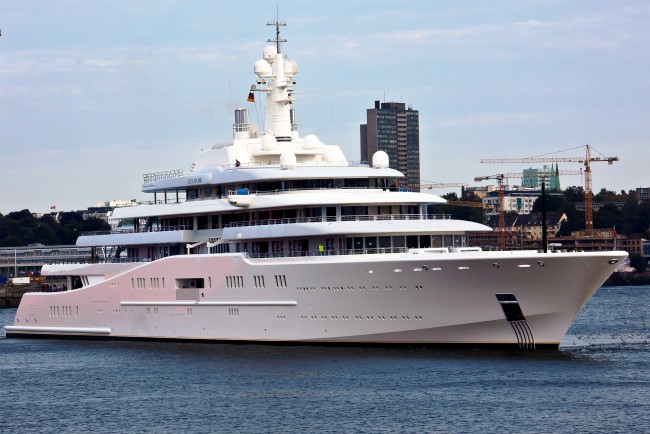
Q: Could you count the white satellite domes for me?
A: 7